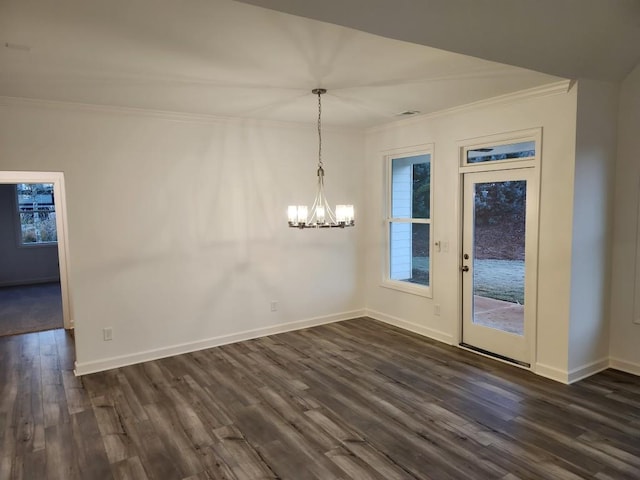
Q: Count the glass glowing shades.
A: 5